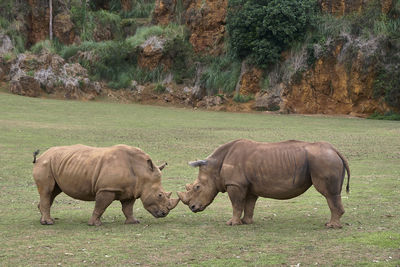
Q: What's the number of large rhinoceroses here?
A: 2